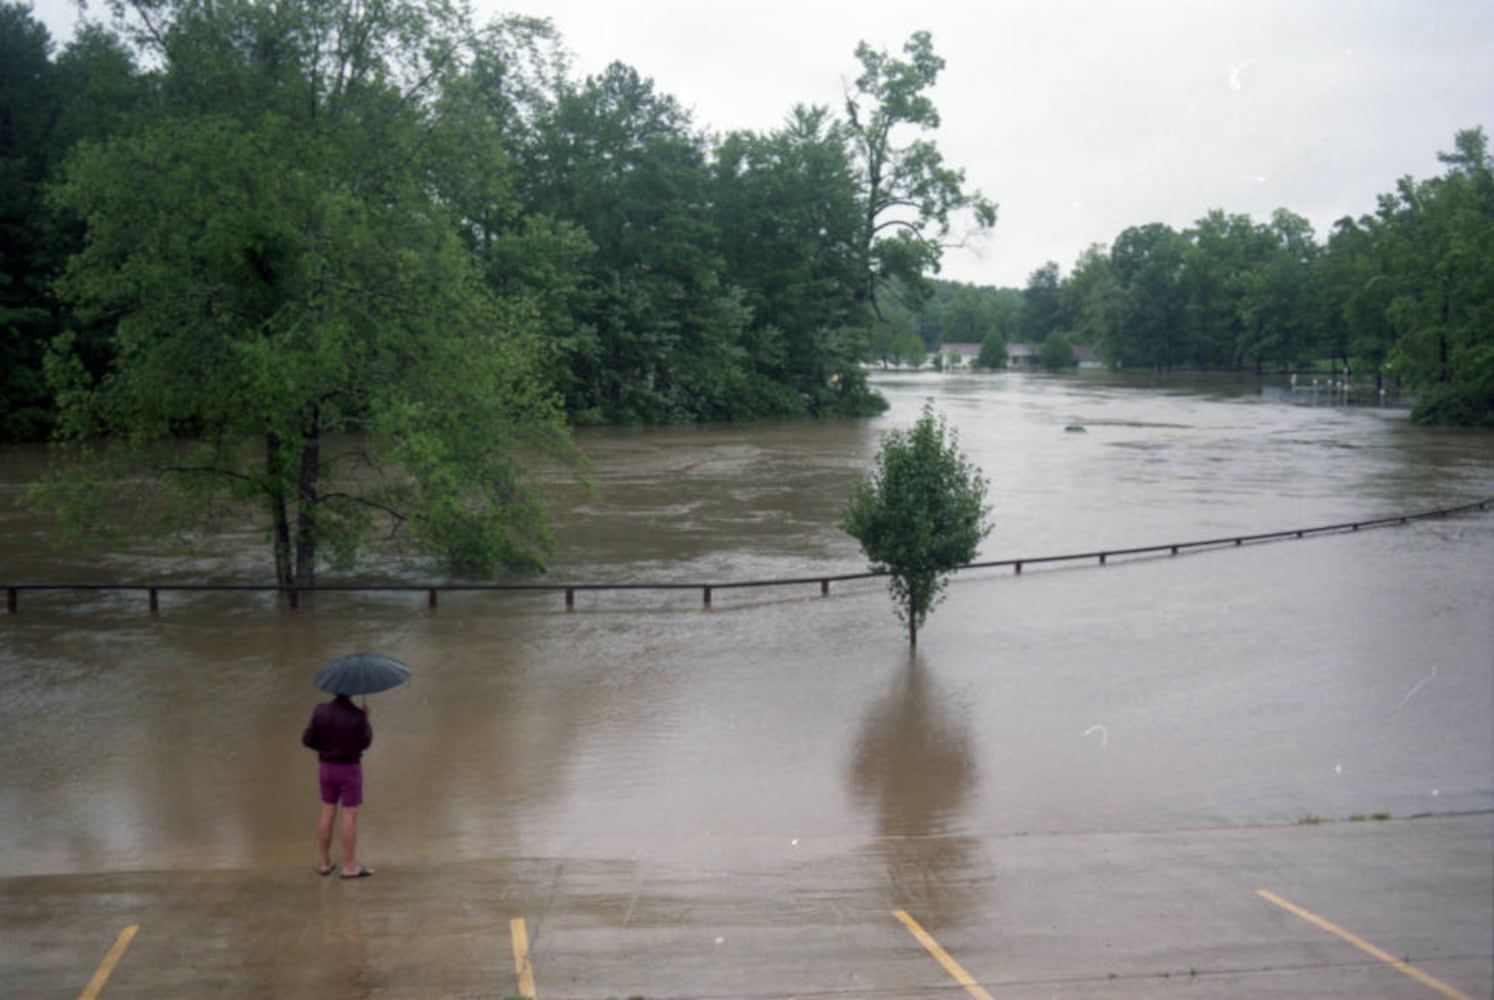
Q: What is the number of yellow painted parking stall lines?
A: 4